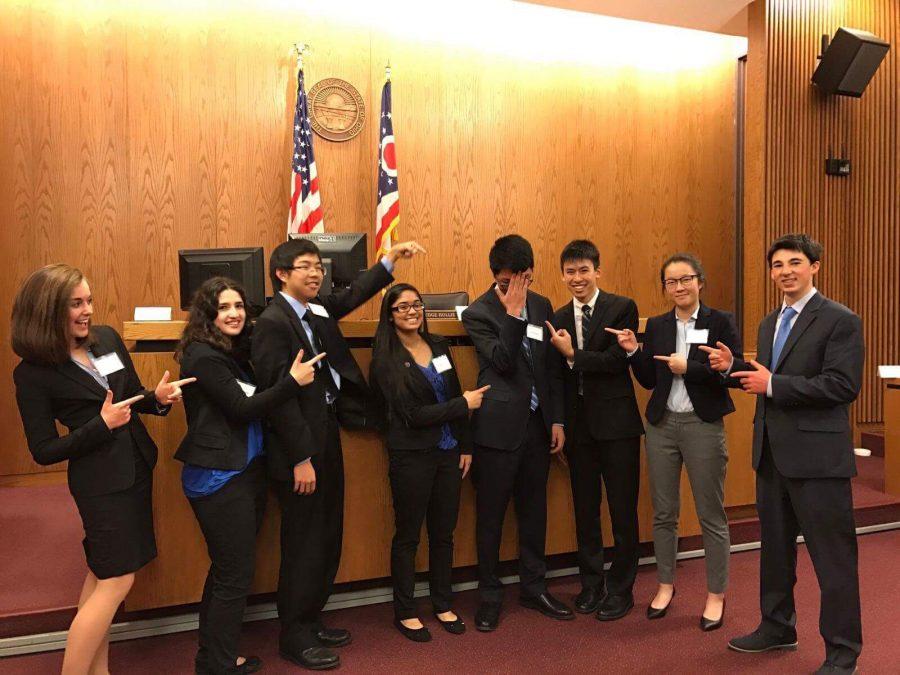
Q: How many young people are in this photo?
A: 8